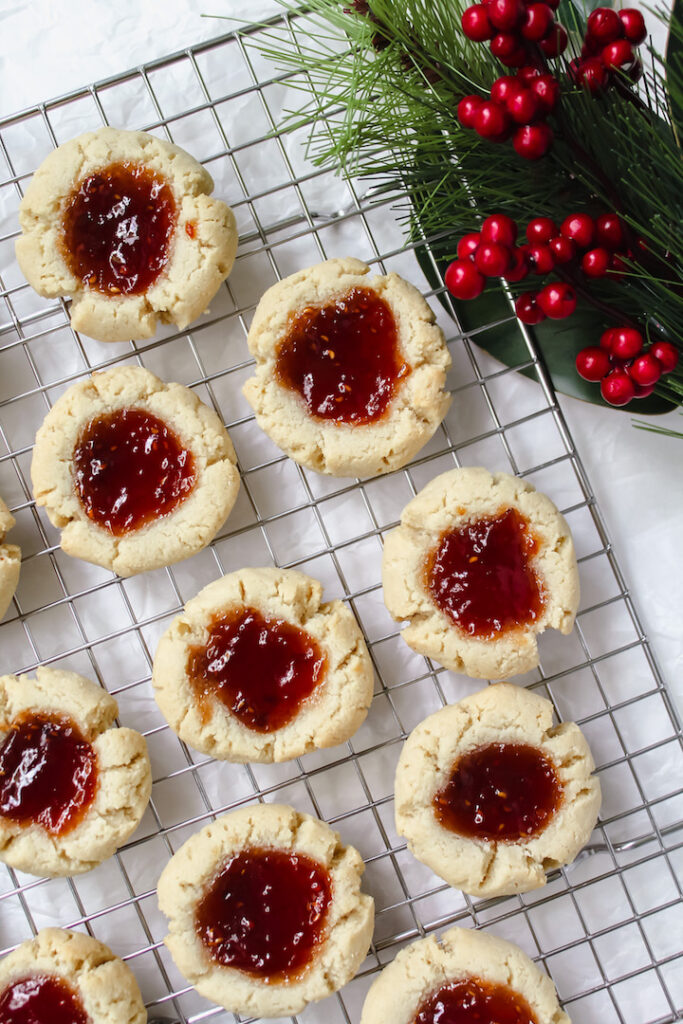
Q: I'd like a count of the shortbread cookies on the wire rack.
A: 11